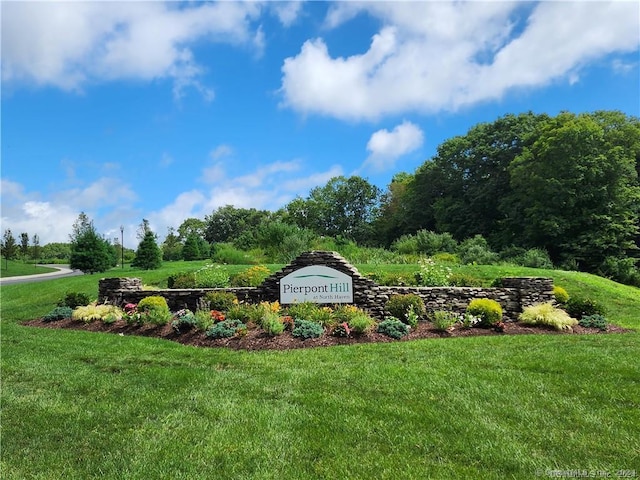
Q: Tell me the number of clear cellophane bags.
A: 0